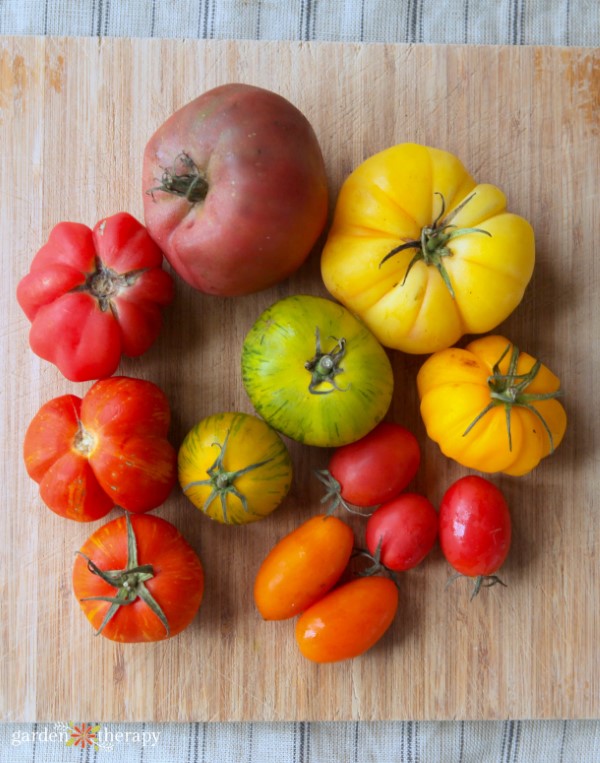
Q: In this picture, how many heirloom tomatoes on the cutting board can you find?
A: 13